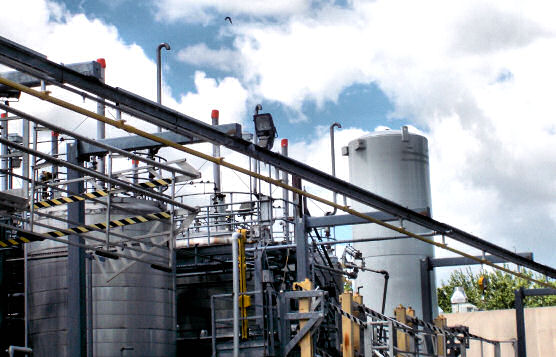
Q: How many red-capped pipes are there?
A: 6